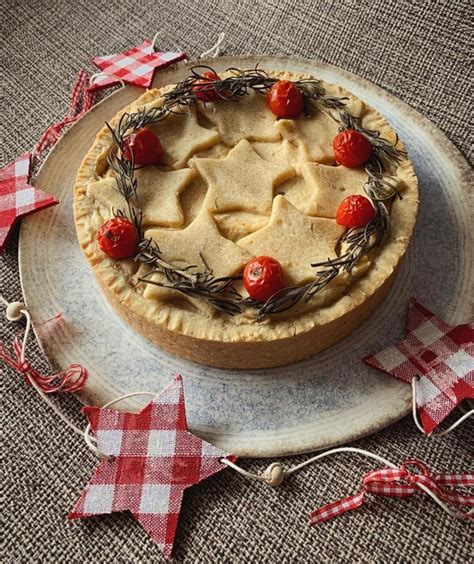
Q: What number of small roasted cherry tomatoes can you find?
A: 7